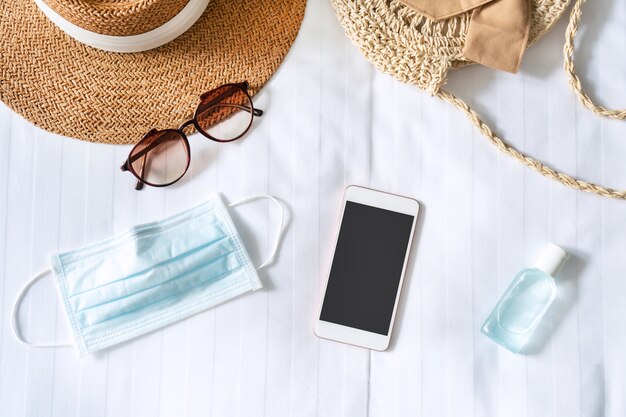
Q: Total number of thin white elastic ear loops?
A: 2